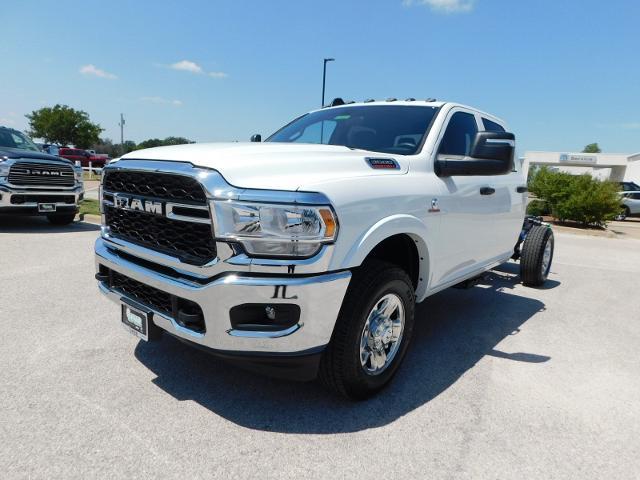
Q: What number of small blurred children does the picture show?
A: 0